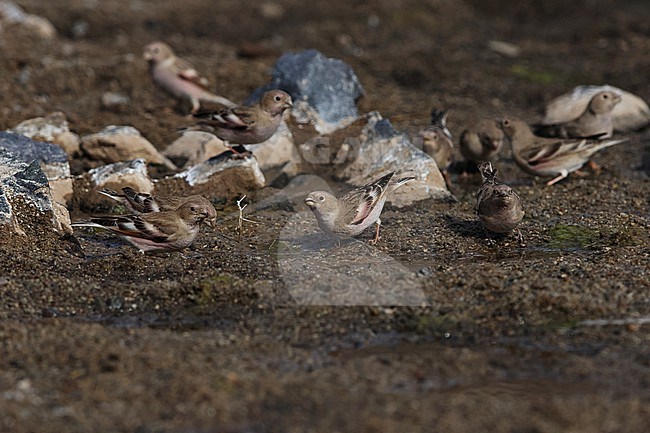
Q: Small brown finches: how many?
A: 10